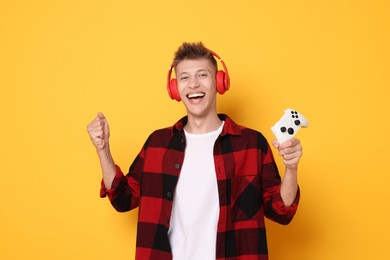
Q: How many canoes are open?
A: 0